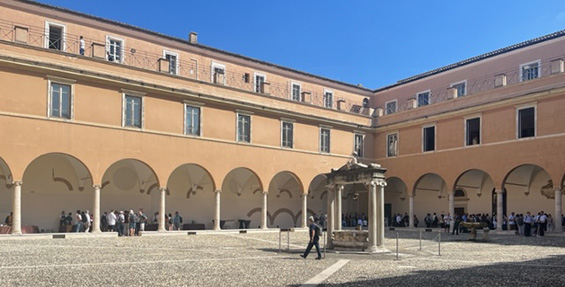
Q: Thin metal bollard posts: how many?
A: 6